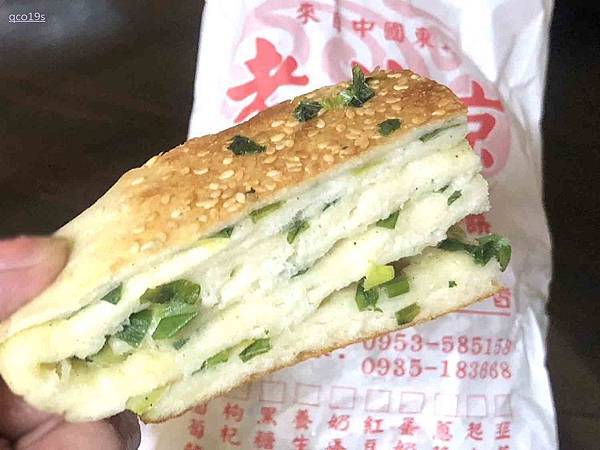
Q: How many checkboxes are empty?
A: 9